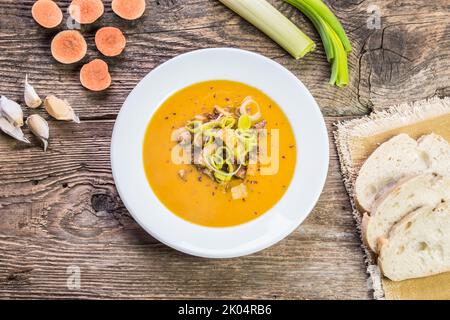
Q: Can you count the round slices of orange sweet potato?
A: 6